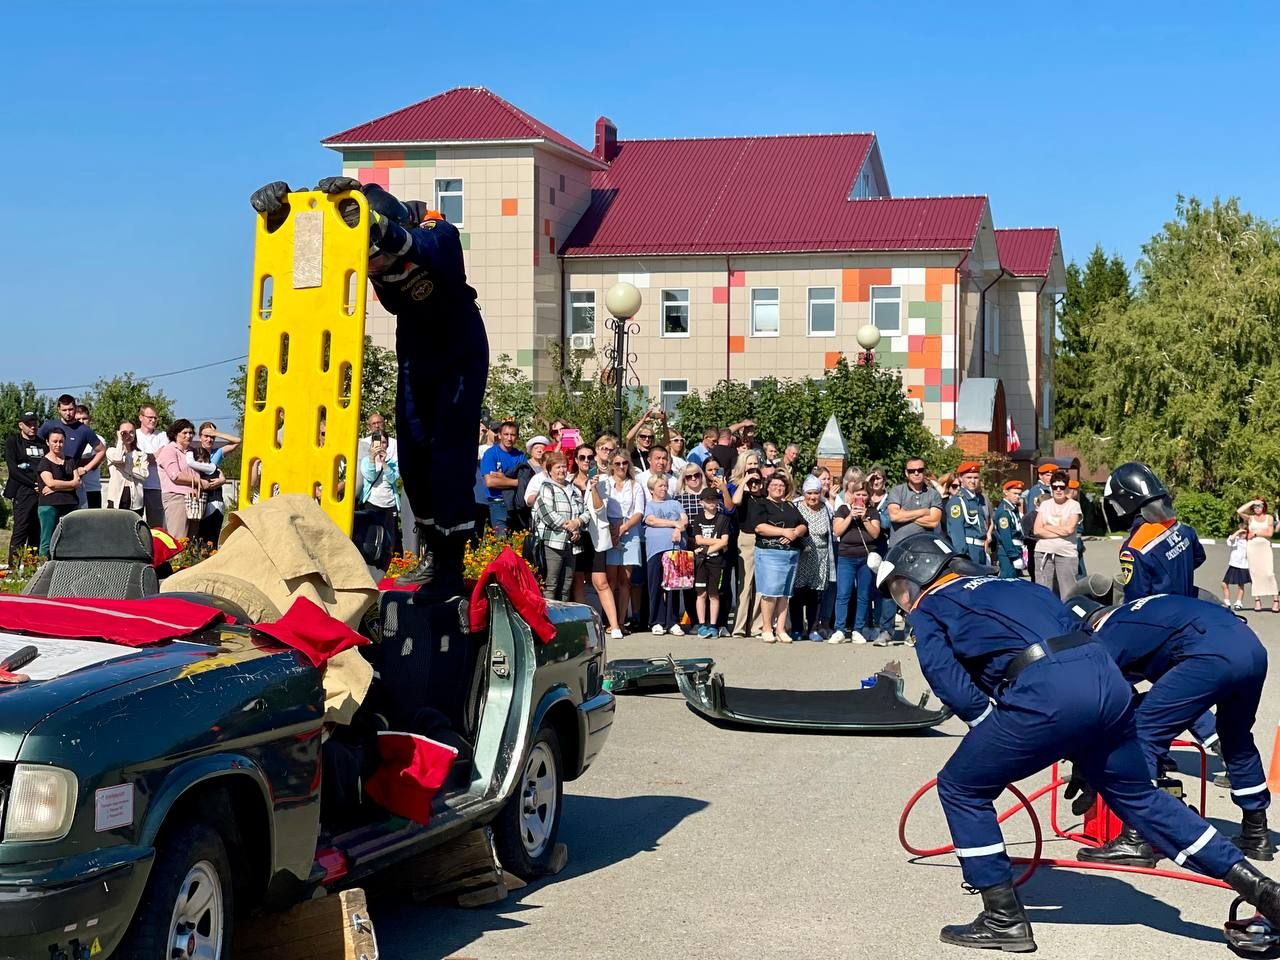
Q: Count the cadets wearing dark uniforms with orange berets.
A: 4